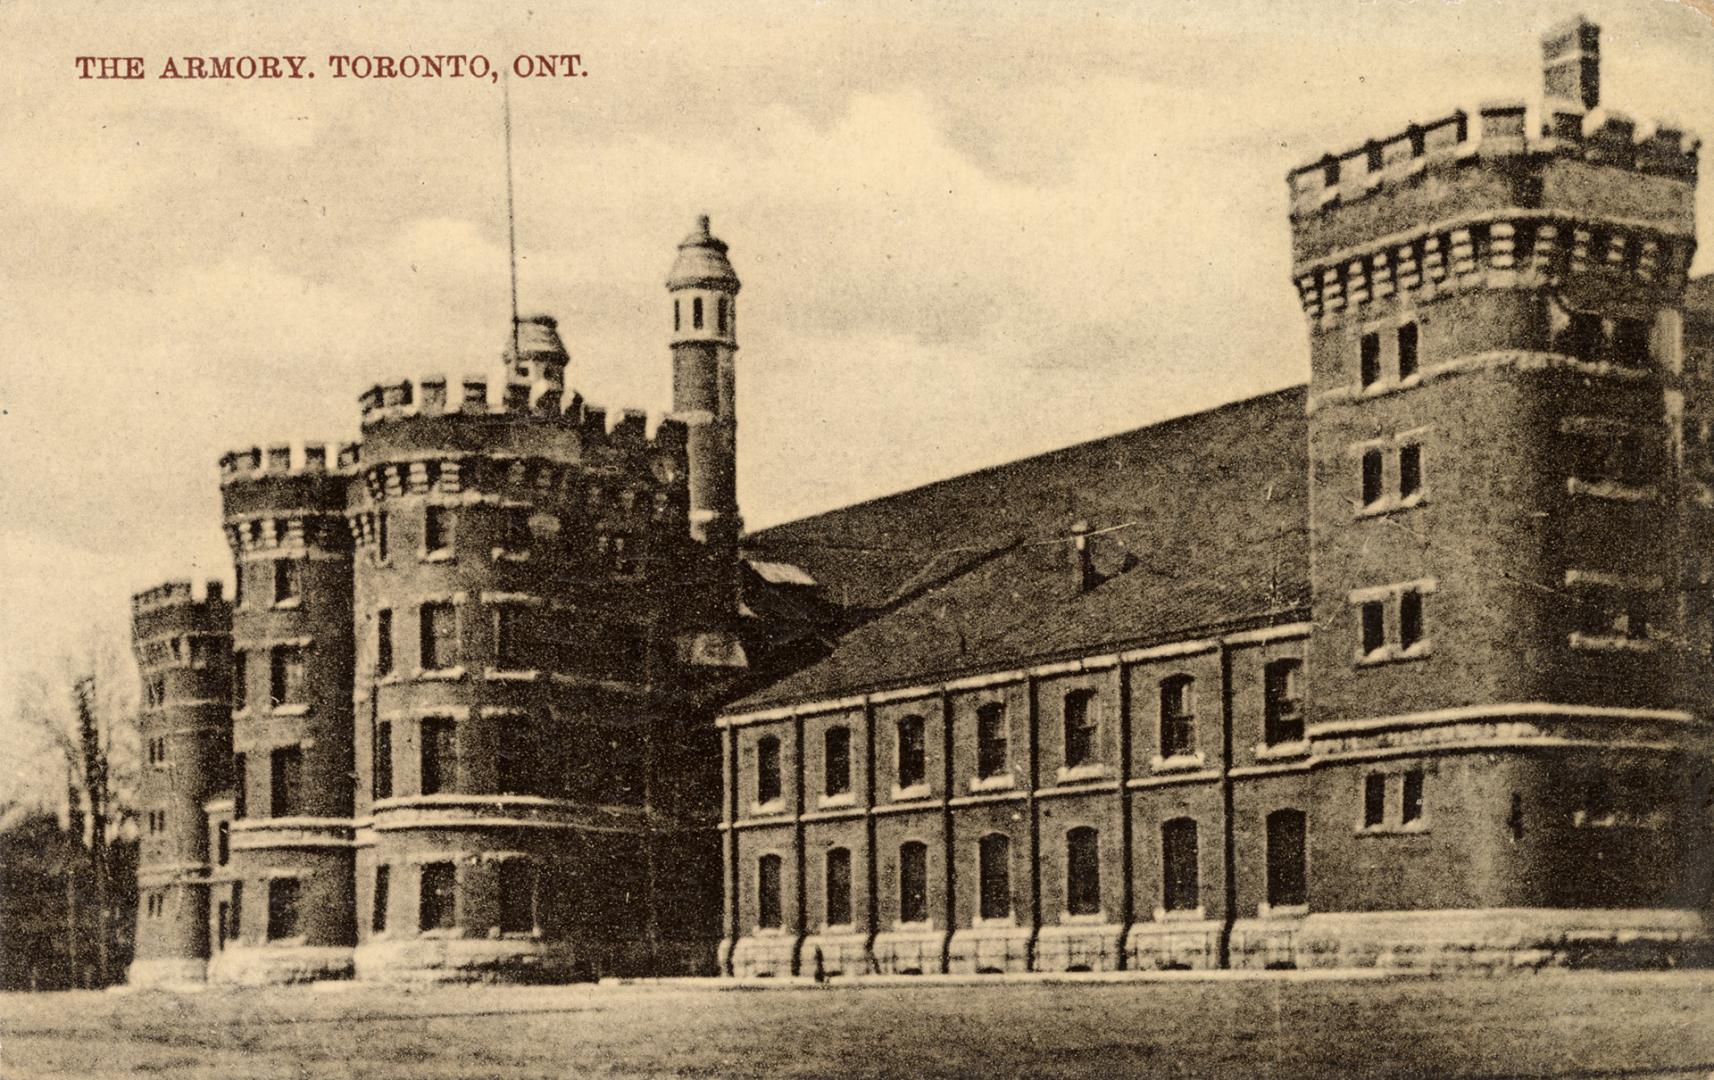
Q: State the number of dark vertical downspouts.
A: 7